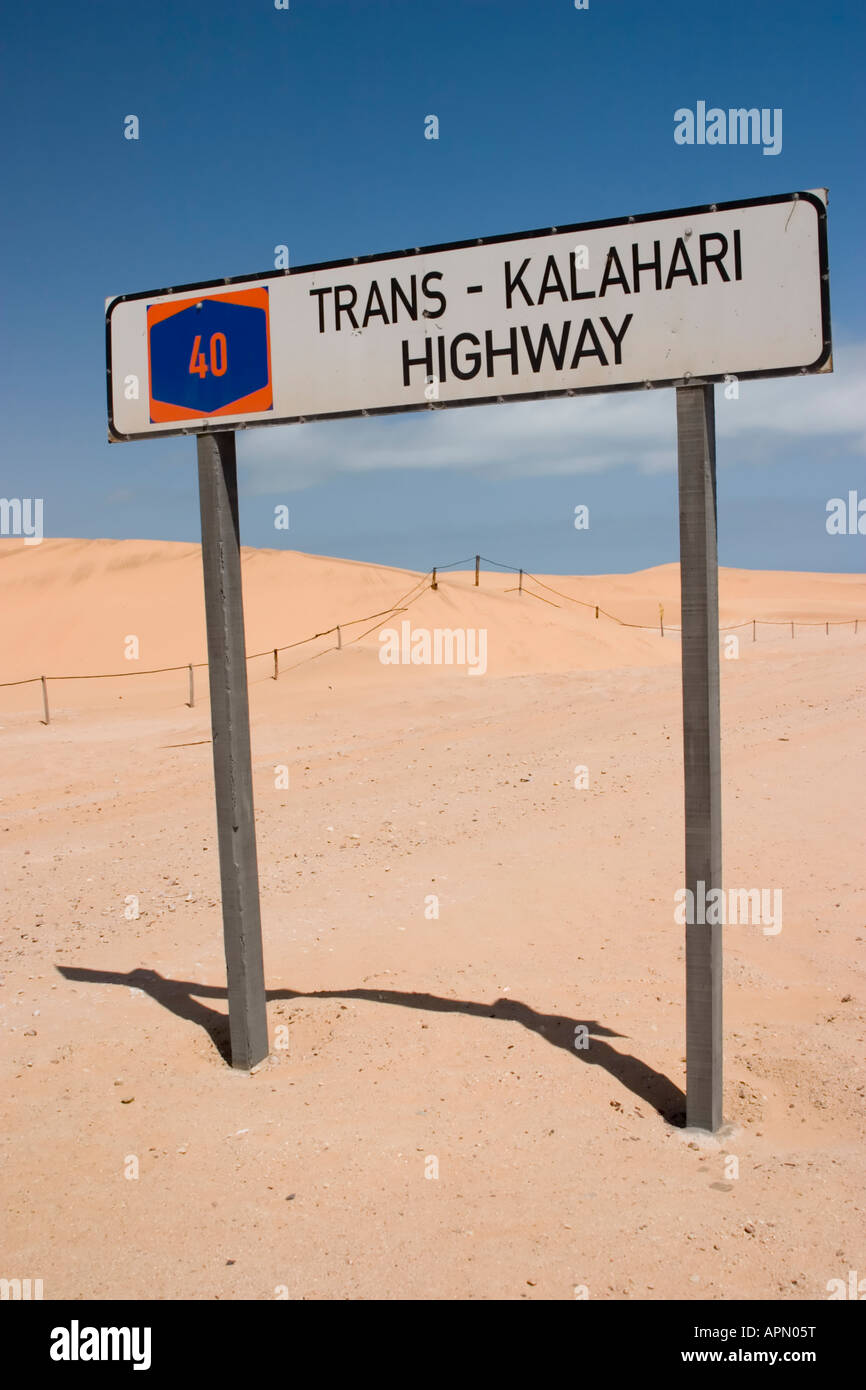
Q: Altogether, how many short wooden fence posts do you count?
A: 13